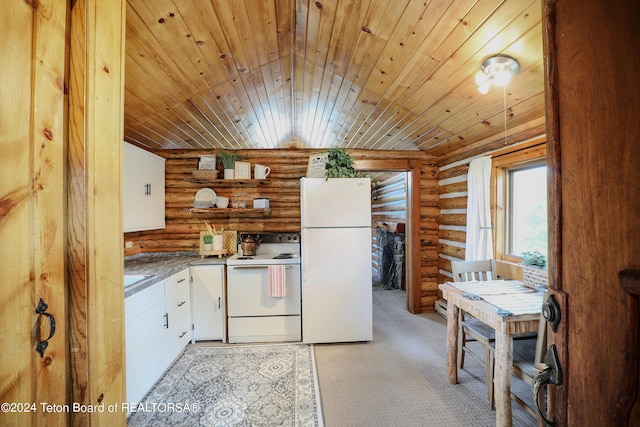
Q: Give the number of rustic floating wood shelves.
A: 2